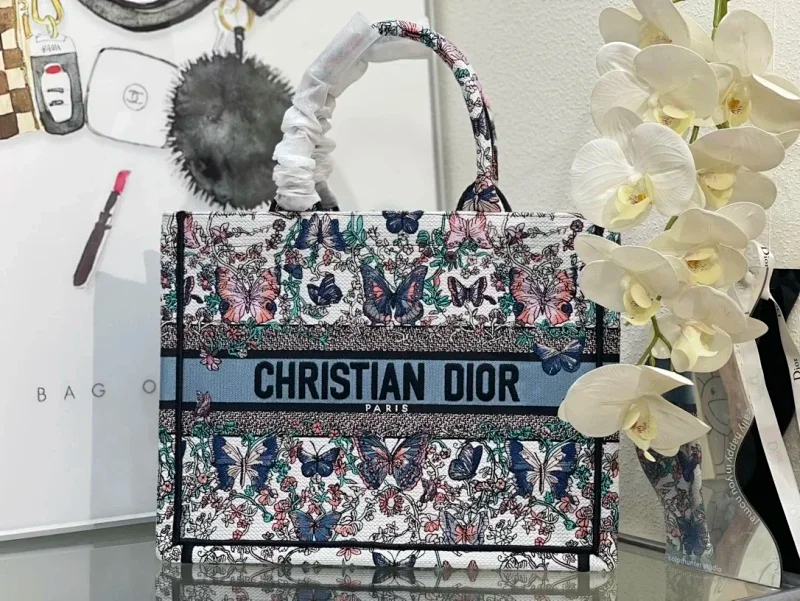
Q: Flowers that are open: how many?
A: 9